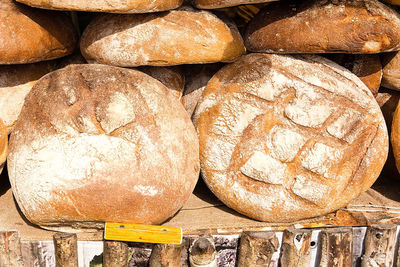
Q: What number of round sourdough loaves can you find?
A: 2